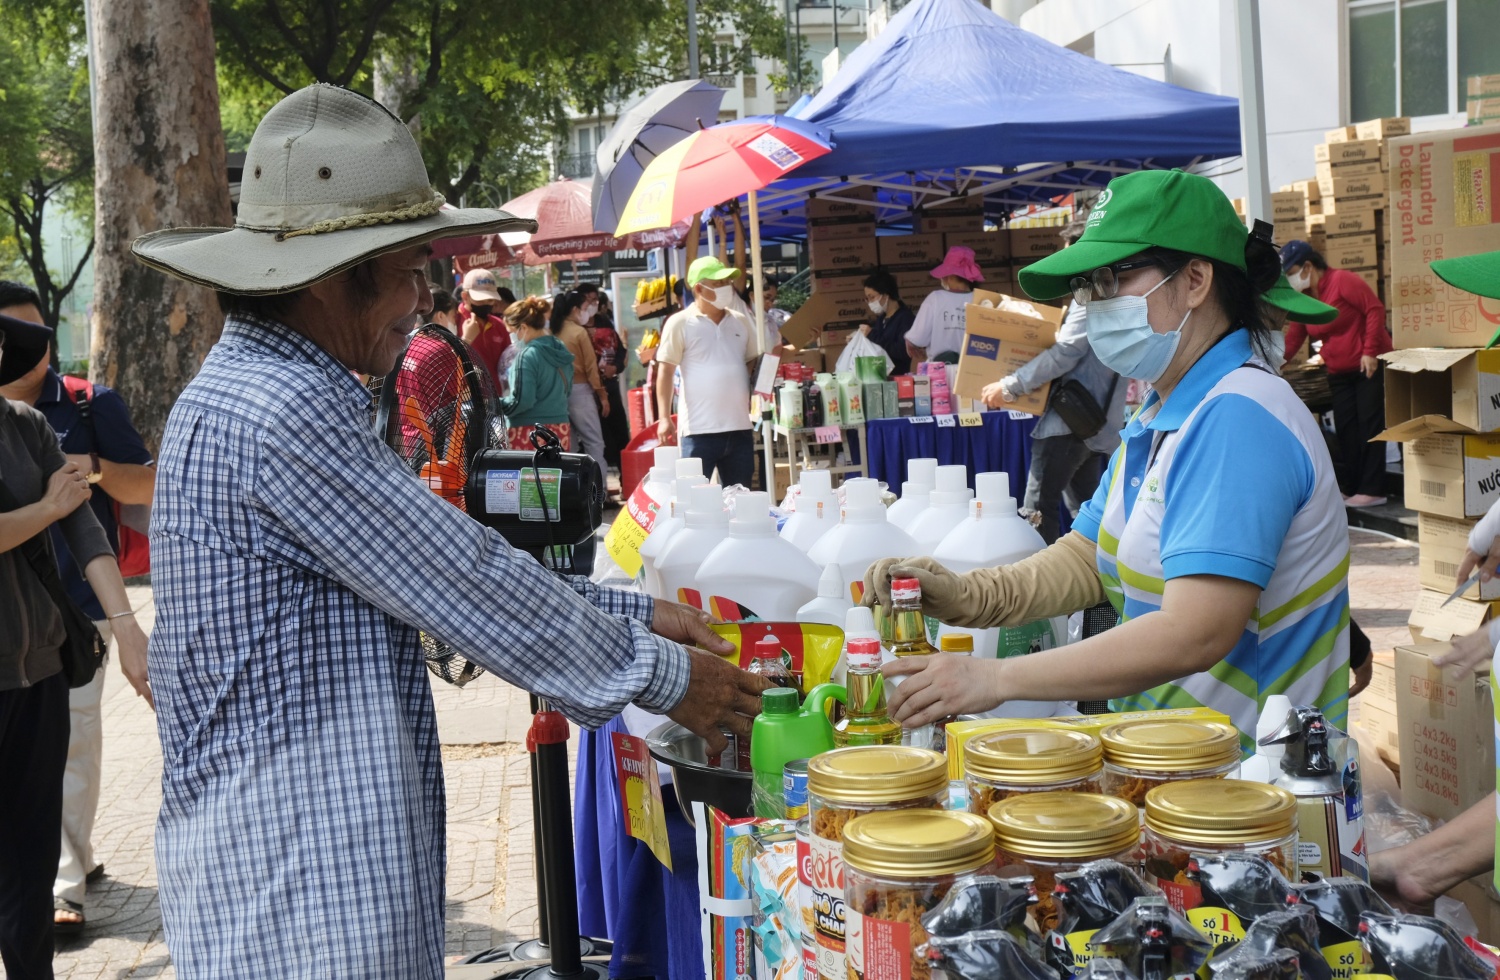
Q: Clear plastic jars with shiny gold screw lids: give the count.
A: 6